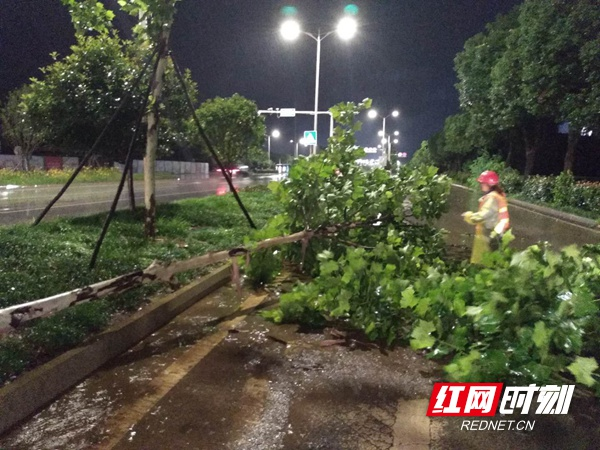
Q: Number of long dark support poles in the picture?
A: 3